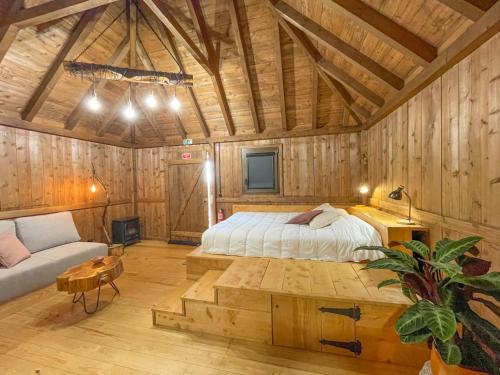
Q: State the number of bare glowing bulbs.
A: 5